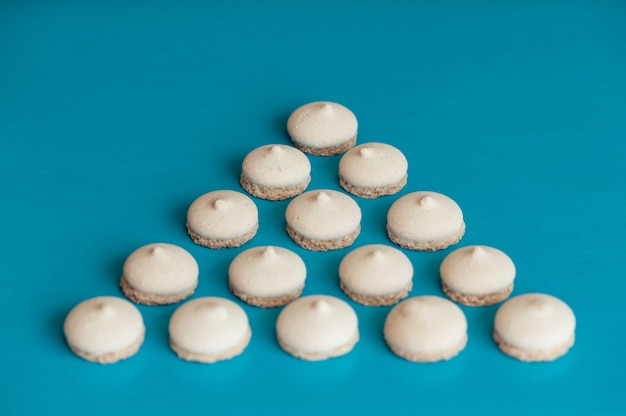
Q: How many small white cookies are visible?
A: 15